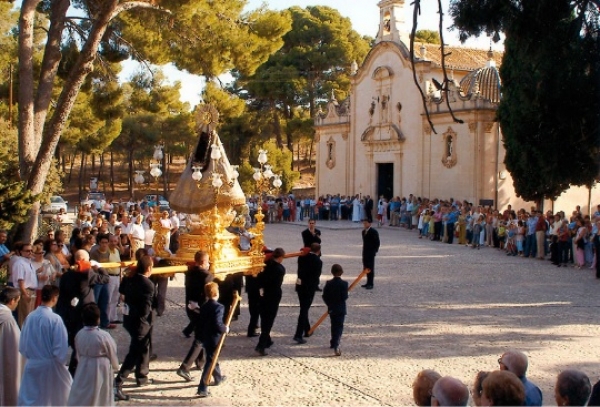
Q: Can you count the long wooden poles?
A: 4